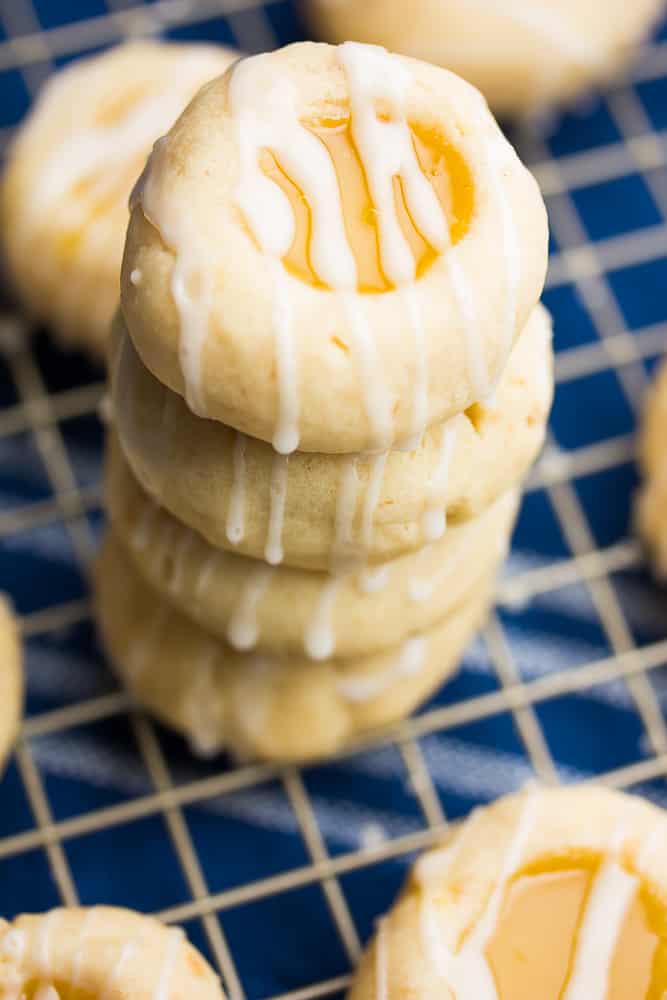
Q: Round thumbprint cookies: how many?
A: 10